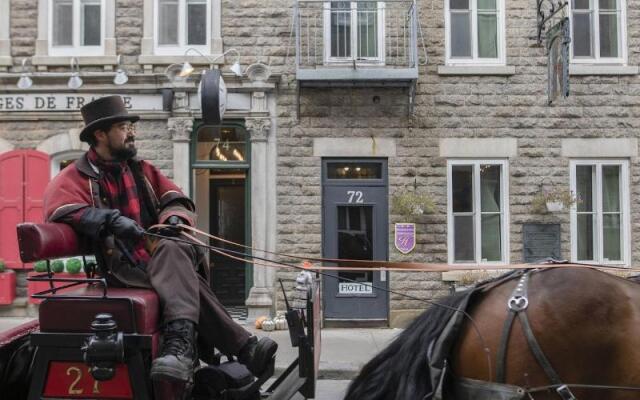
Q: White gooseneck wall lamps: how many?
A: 5